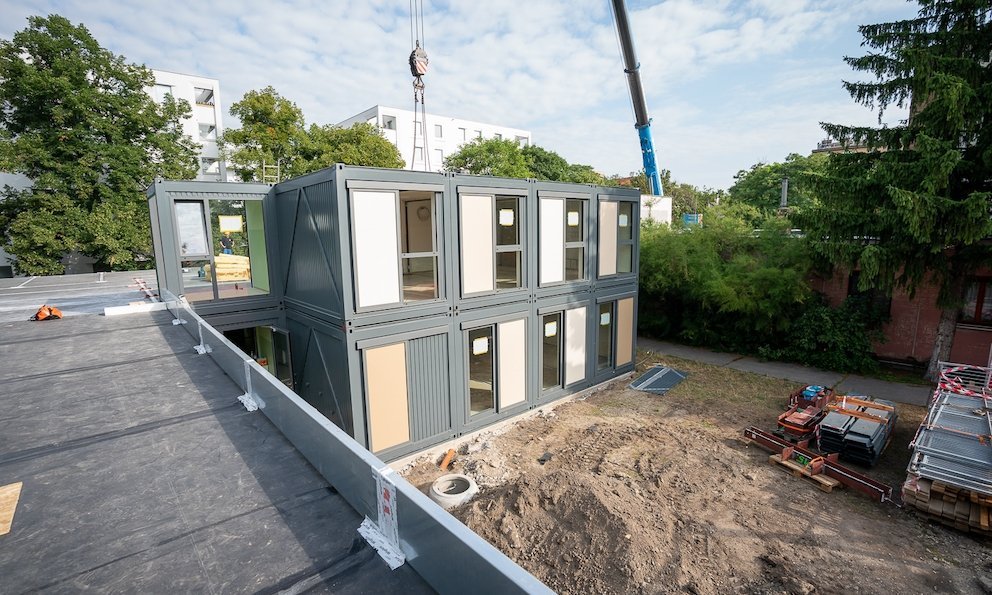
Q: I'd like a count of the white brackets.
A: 4